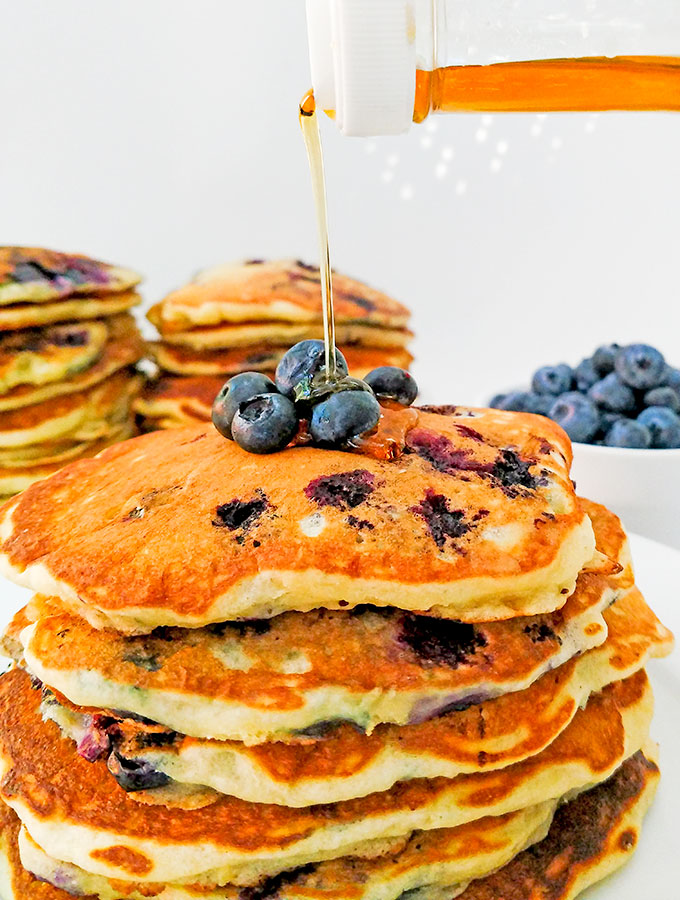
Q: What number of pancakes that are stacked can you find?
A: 6